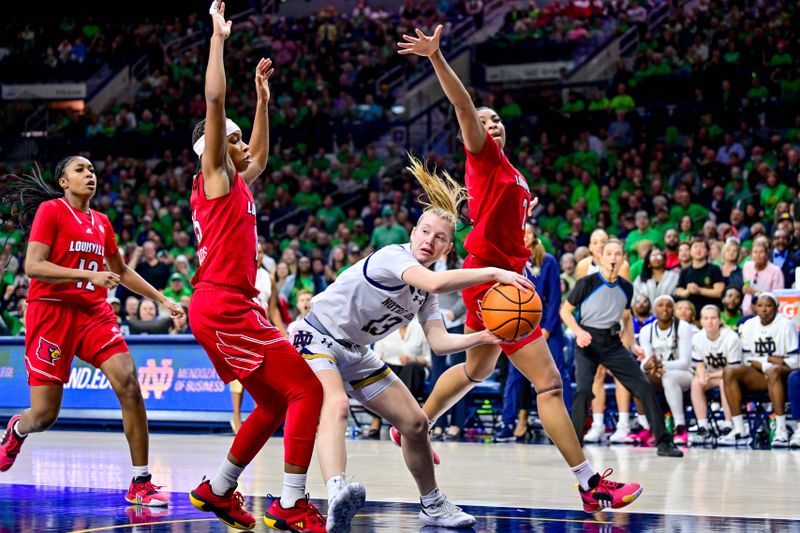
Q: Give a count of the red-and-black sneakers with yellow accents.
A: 2